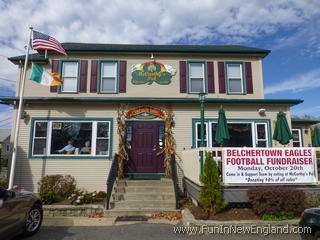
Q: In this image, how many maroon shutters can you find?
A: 8